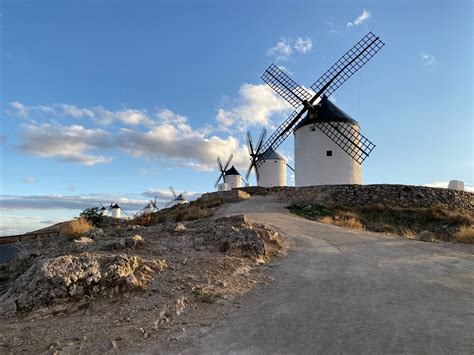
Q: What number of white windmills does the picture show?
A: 7